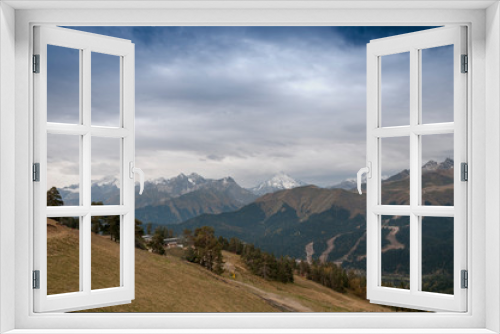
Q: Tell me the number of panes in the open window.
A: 12